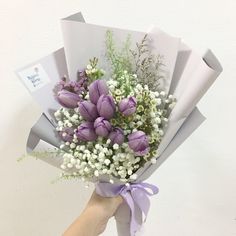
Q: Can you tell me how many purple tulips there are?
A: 9